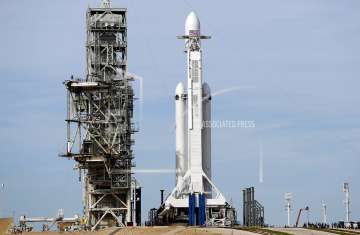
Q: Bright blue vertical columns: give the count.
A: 2